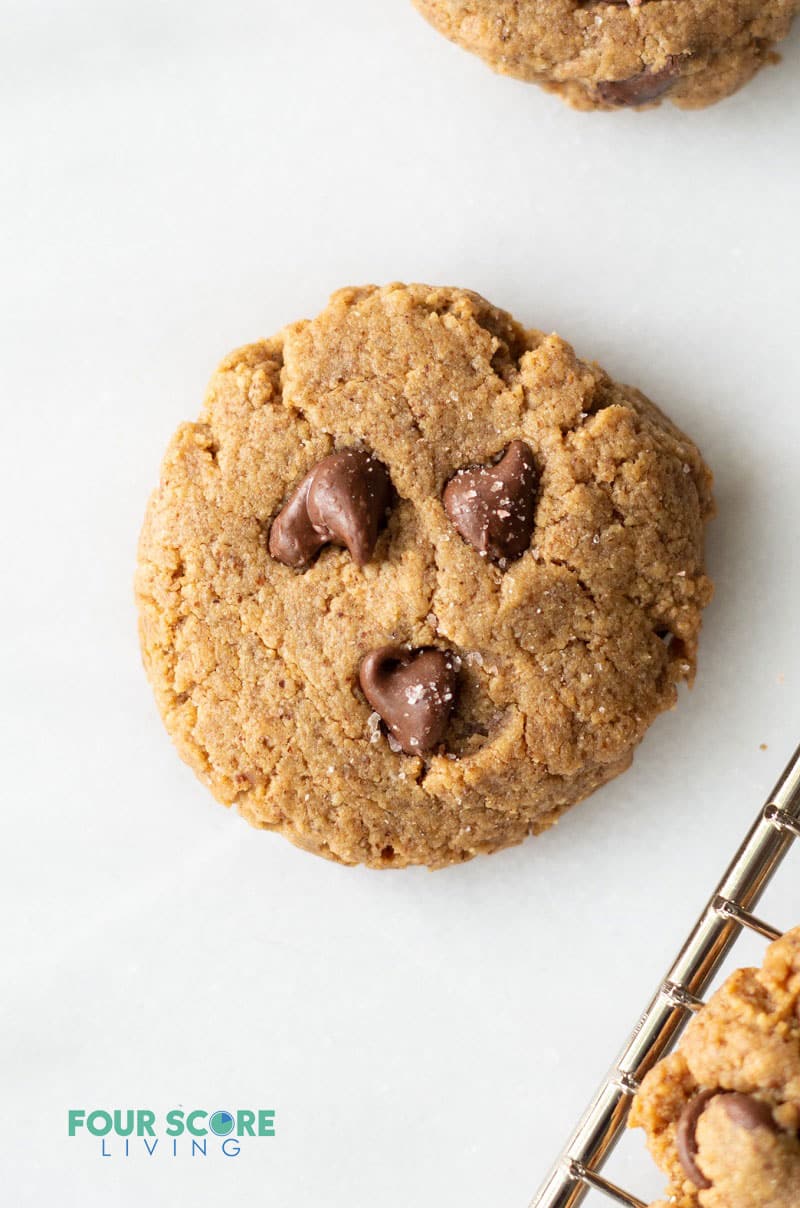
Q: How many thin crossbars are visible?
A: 5